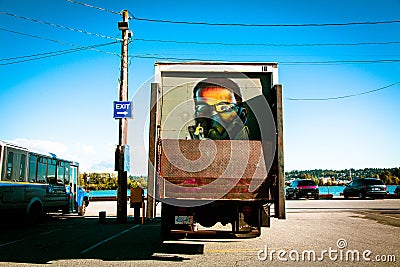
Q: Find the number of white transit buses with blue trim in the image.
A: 1